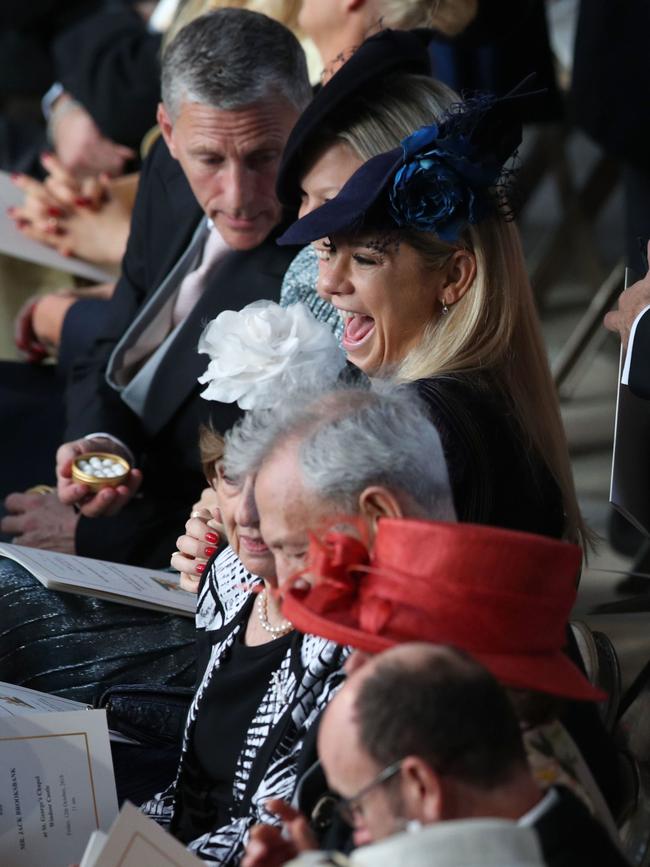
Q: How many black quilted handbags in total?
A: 1